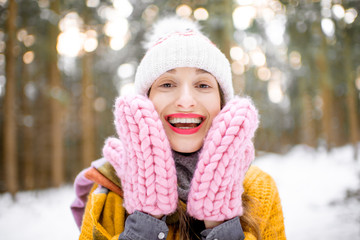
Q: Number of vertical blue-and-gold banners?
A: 0